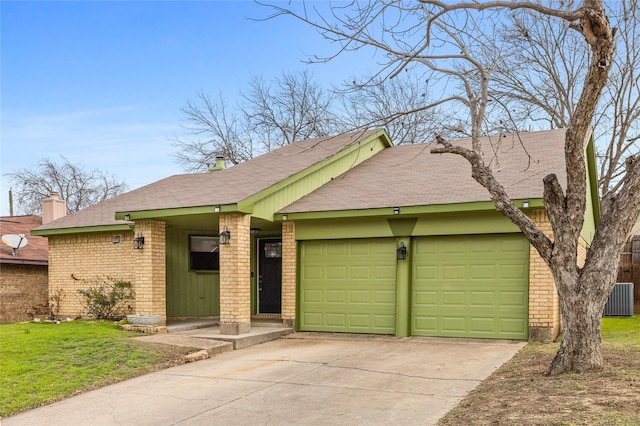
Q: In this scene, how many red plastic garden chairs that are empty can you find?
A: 0